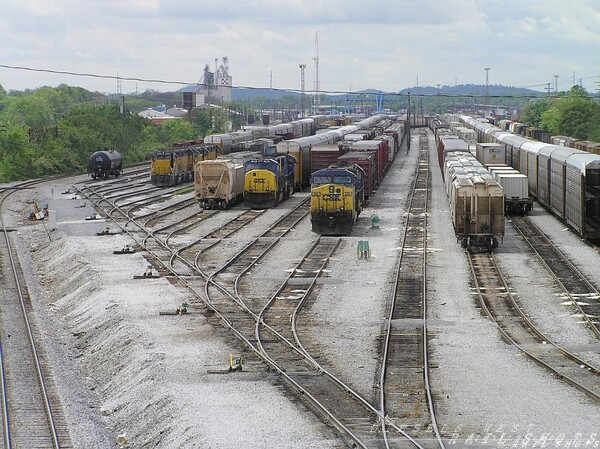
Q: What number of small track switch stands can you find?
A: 9